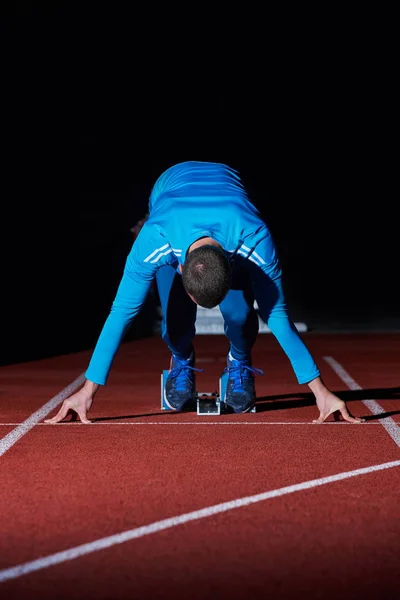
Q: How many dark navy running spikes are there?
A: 2